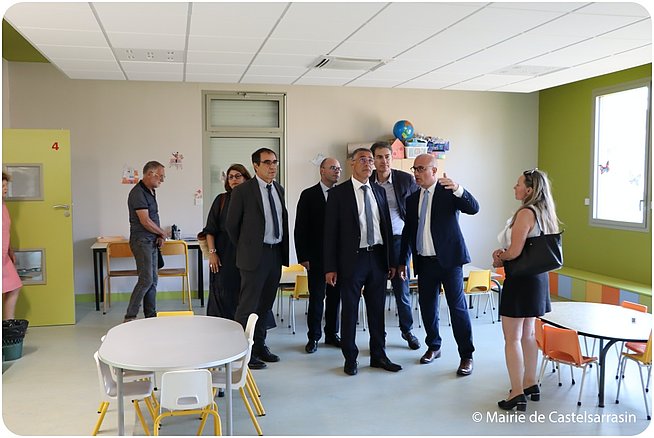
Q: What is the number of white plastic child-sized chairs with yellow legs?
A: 5